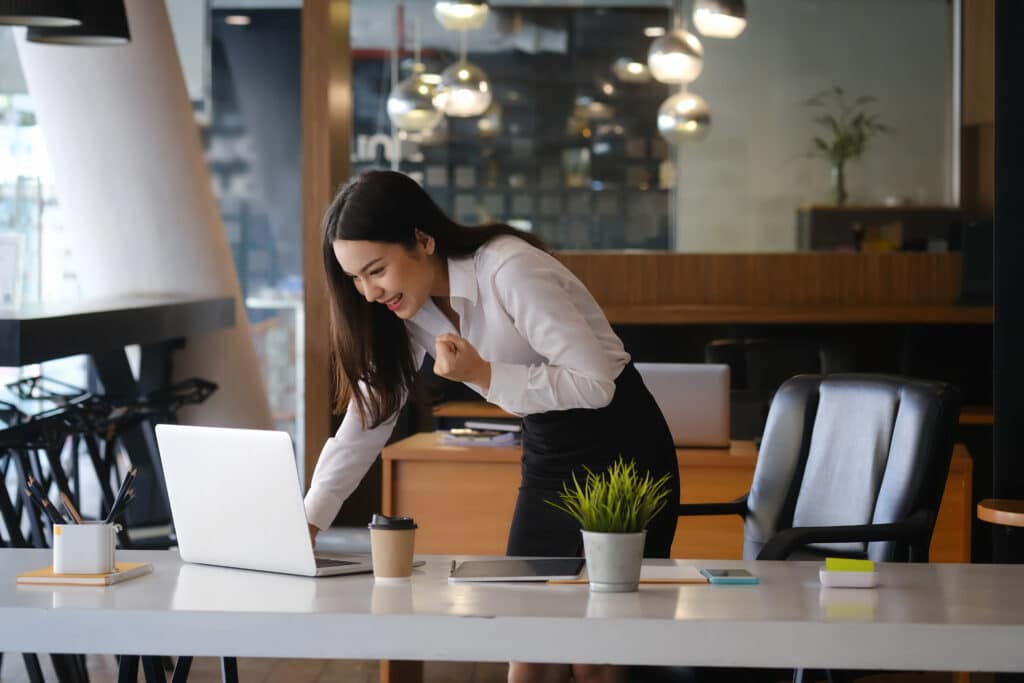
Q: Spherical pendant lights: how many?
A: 6